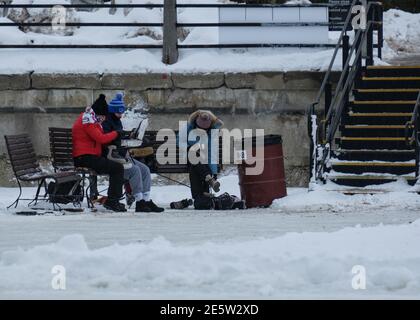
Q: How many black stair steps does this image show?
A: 10